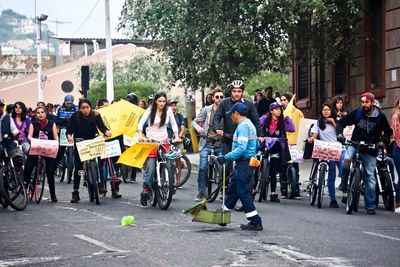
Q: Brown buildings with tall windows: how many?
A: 1